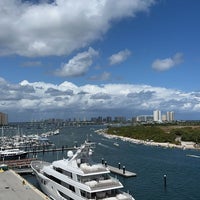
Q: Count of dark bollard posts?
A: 5